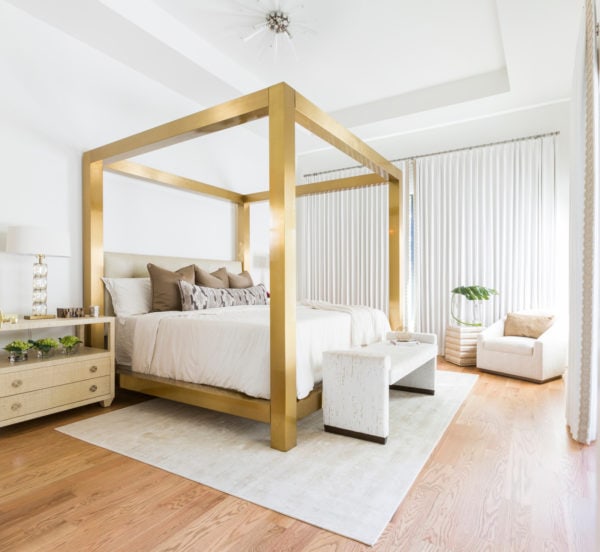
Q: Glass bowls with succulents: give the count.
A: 3